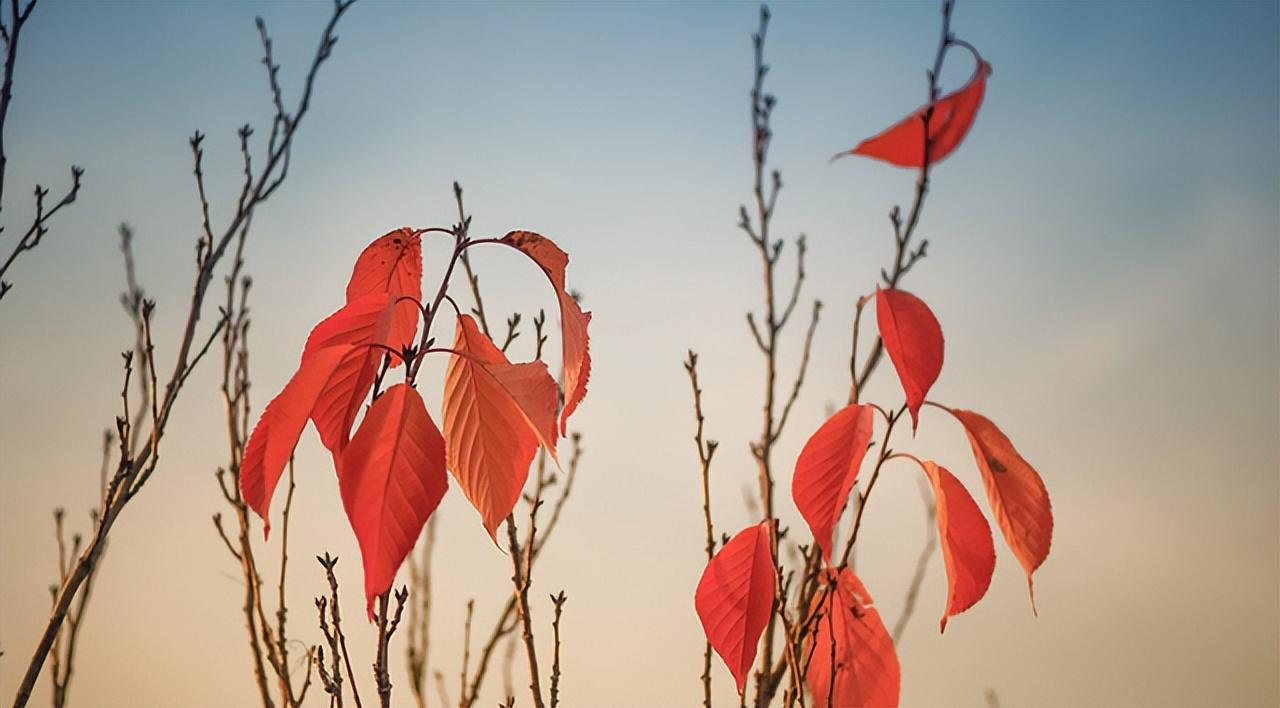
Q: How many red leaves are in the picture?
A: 14